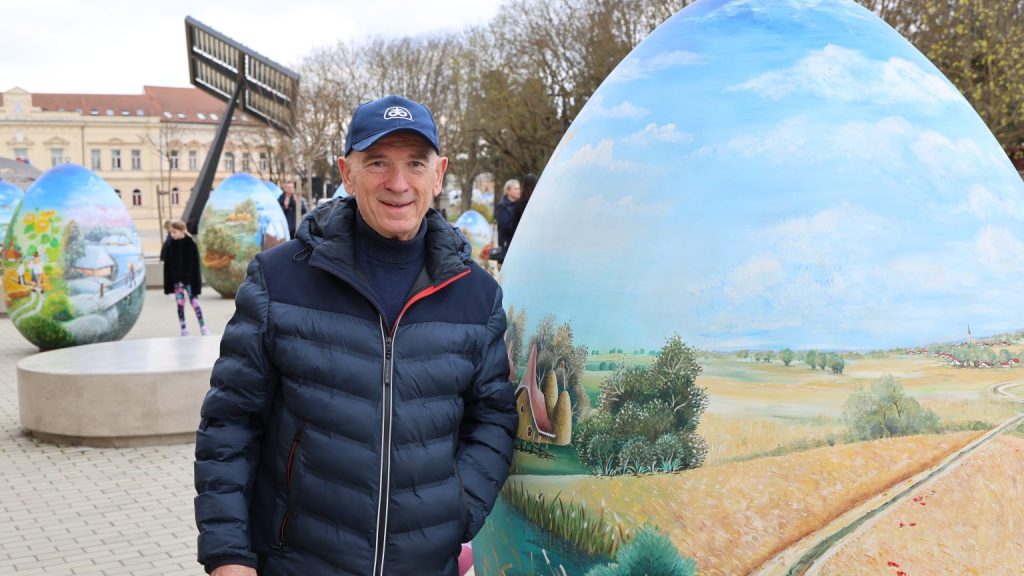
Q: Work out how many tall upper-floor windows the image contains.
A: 10